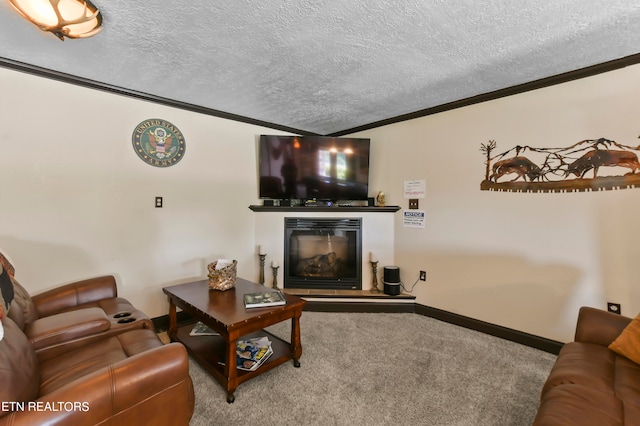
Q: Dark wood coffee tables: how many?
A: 1